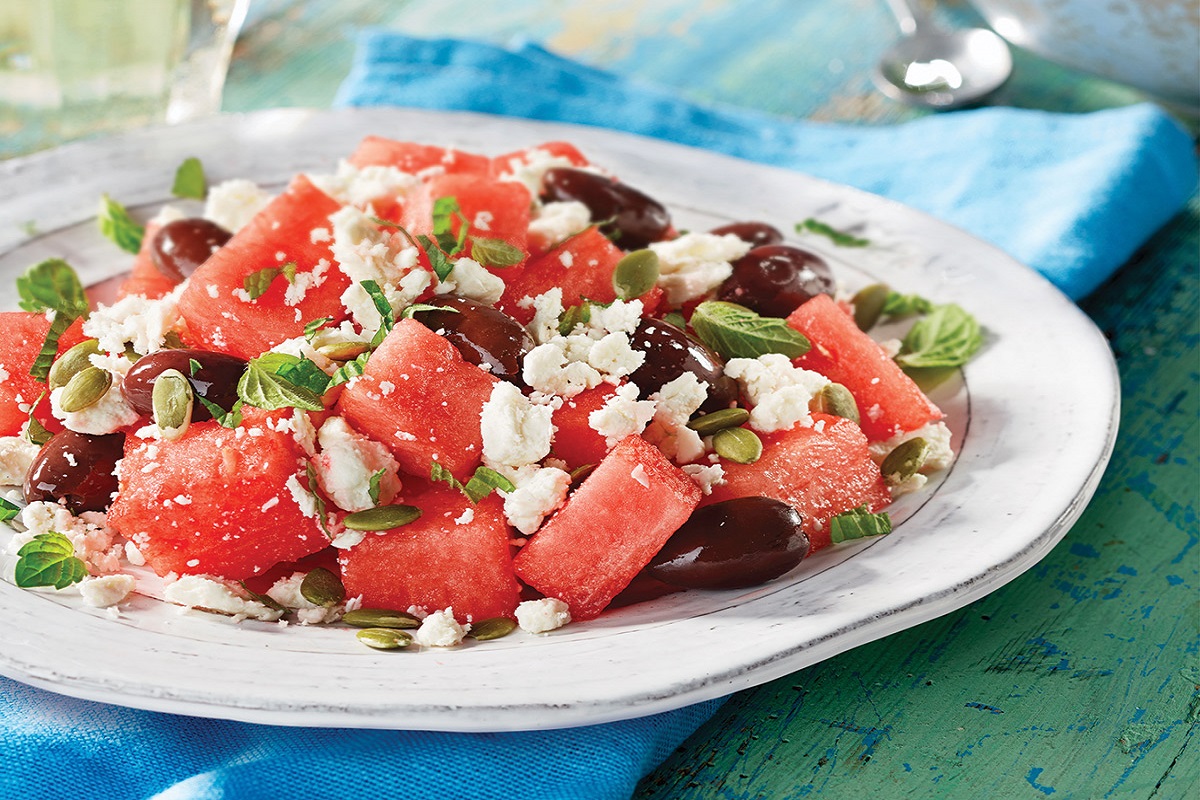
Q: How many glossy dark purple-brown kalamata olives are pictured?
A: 9